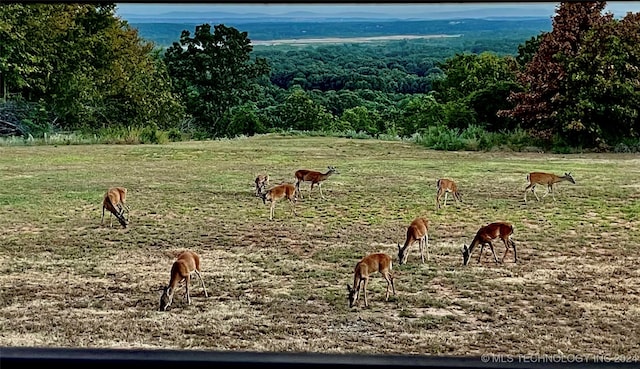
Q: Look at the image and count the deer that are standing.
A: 10